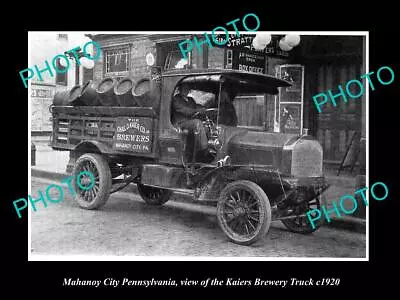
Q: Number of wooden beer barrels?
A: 5